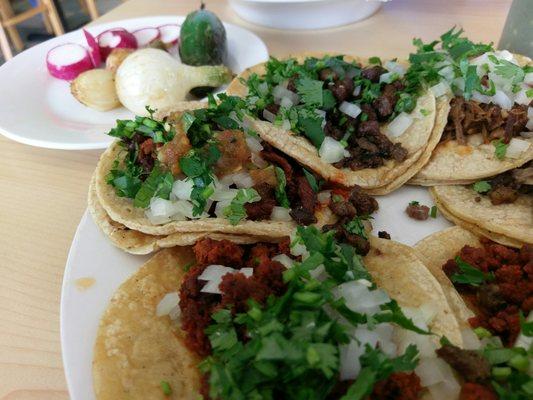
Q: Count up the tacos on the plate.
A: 6